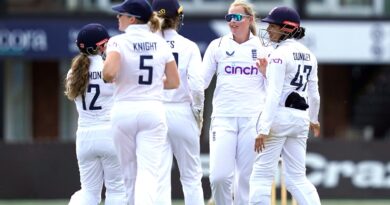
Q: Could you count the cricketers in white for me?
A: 5